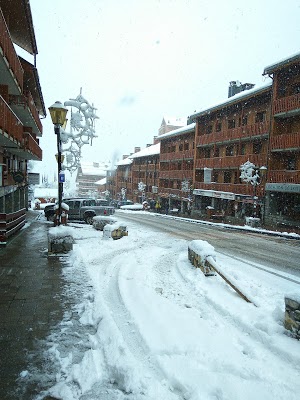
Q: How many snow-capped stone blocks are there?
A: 5